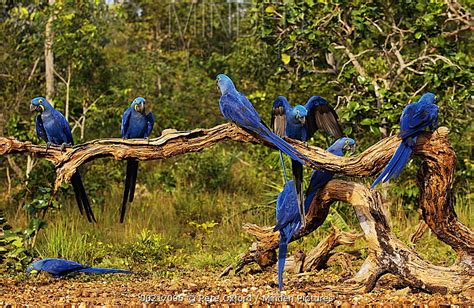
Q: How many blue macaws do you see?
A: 8